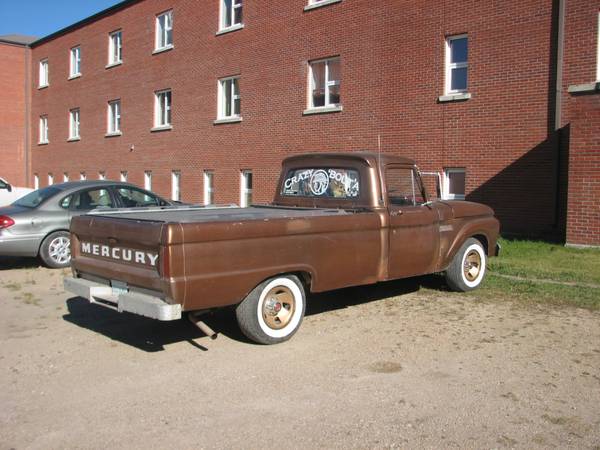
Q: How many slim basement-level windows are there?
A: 11